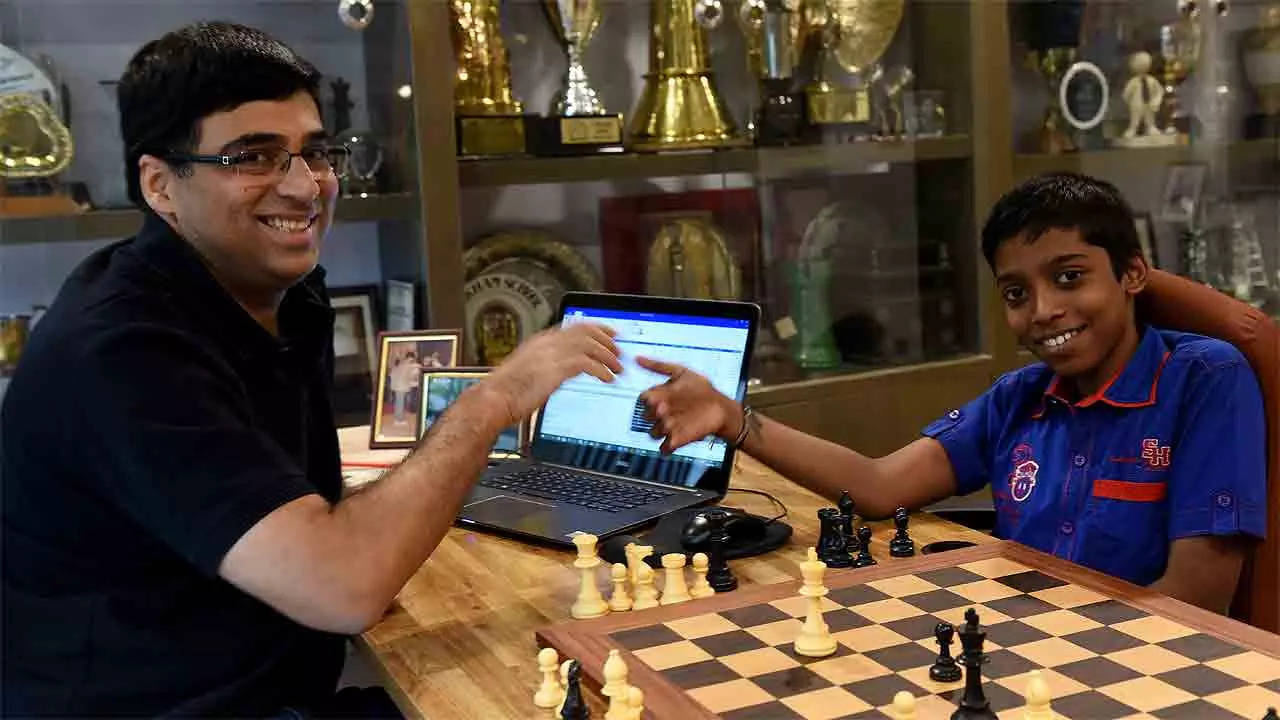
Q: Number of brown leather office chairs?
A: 1